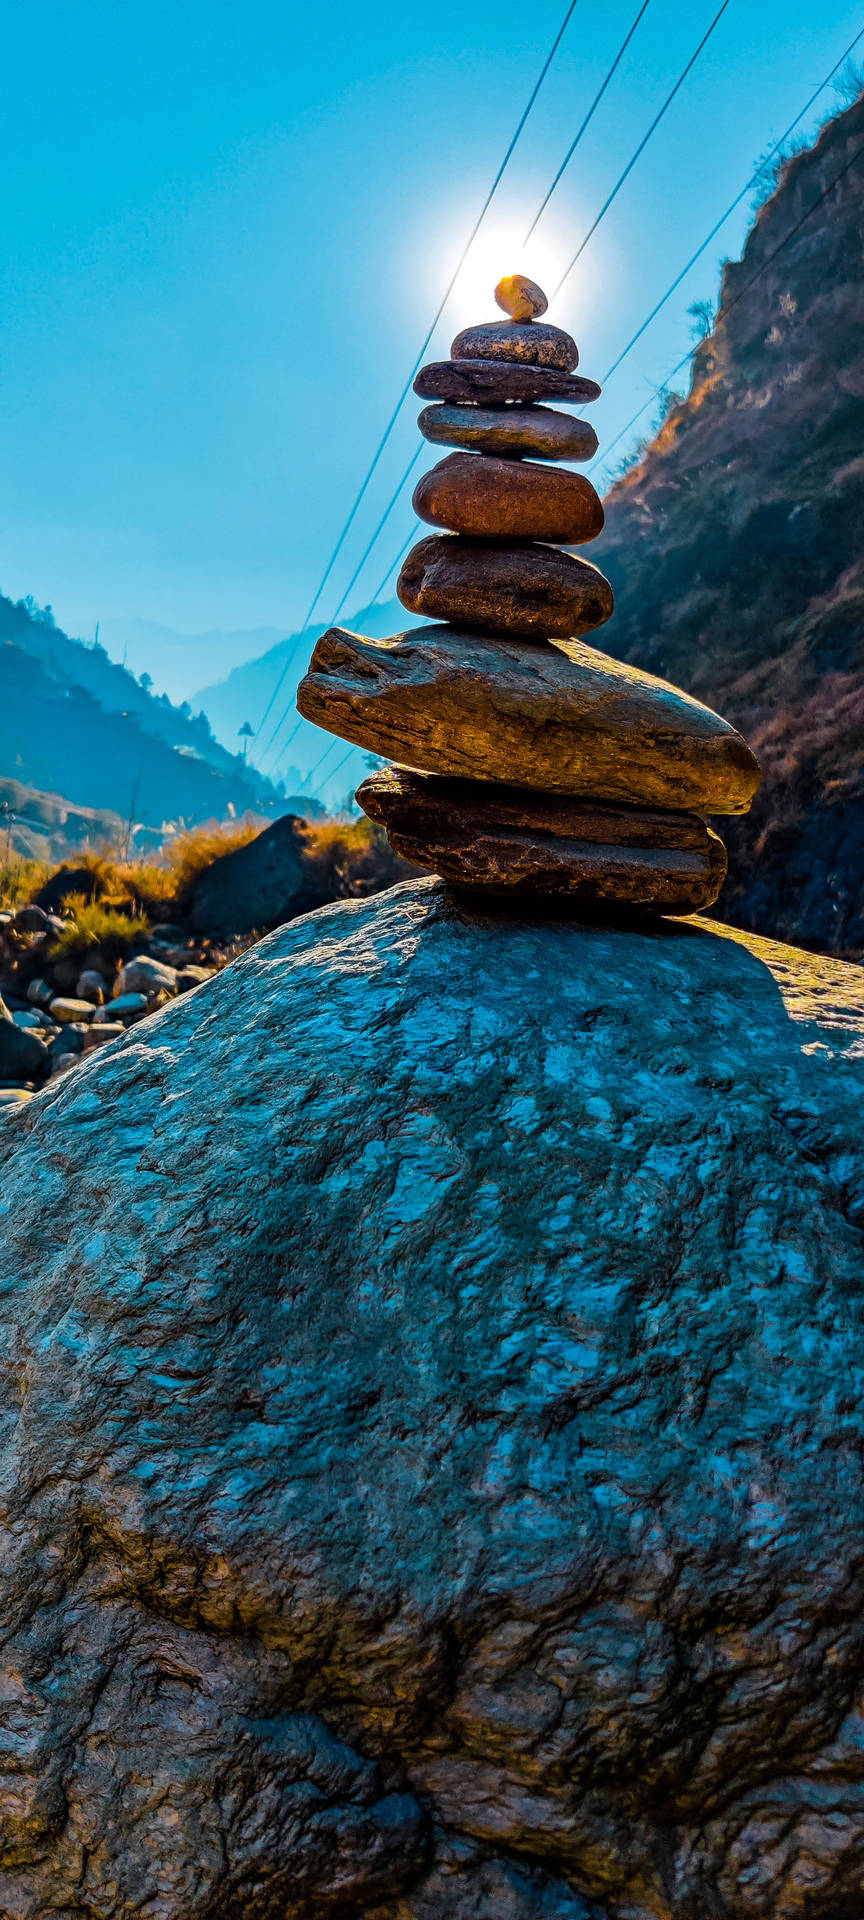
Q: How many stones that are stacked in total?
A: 8